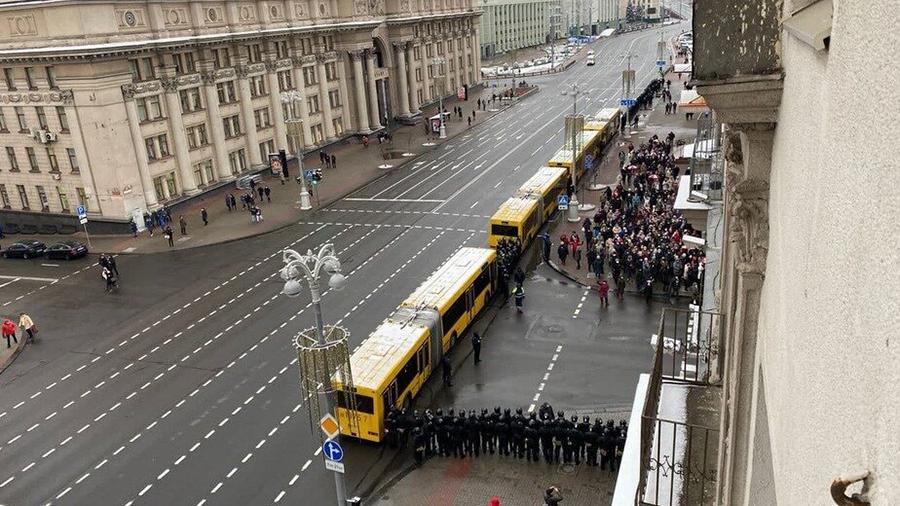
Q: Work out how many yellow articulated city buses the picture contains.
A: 4